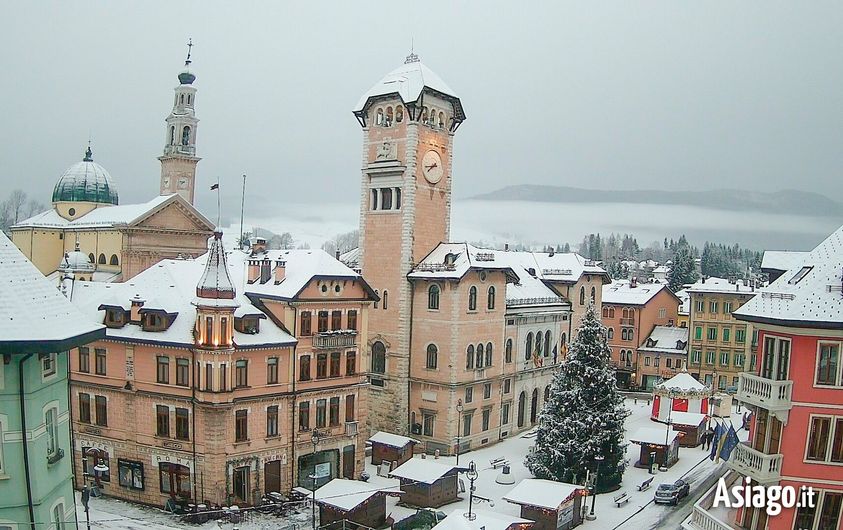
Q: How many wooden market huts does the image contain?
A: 7